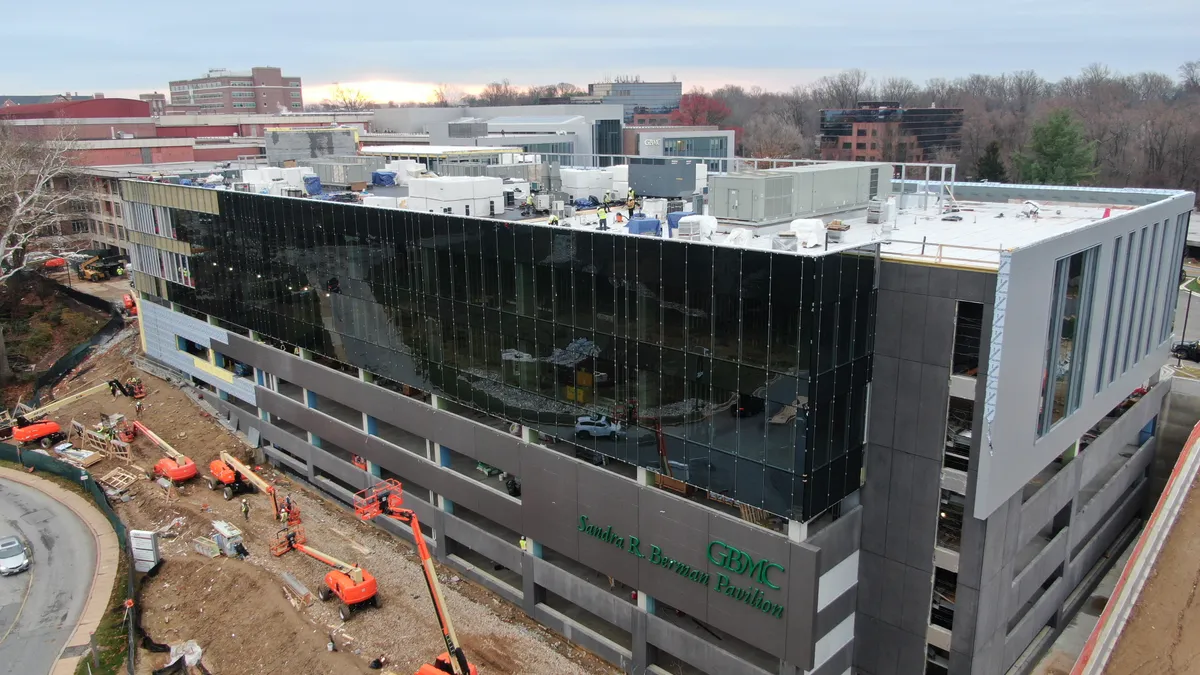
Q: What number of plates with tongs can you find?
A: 0